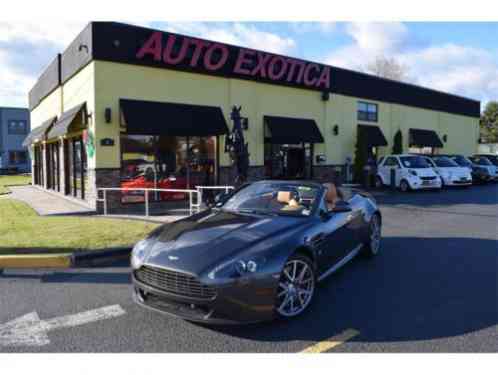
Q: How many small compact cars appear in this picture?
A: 2